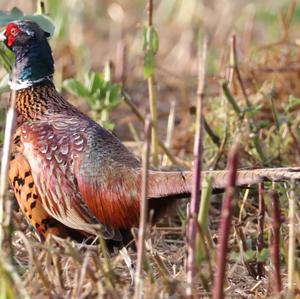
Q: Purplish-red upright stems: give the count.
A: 4